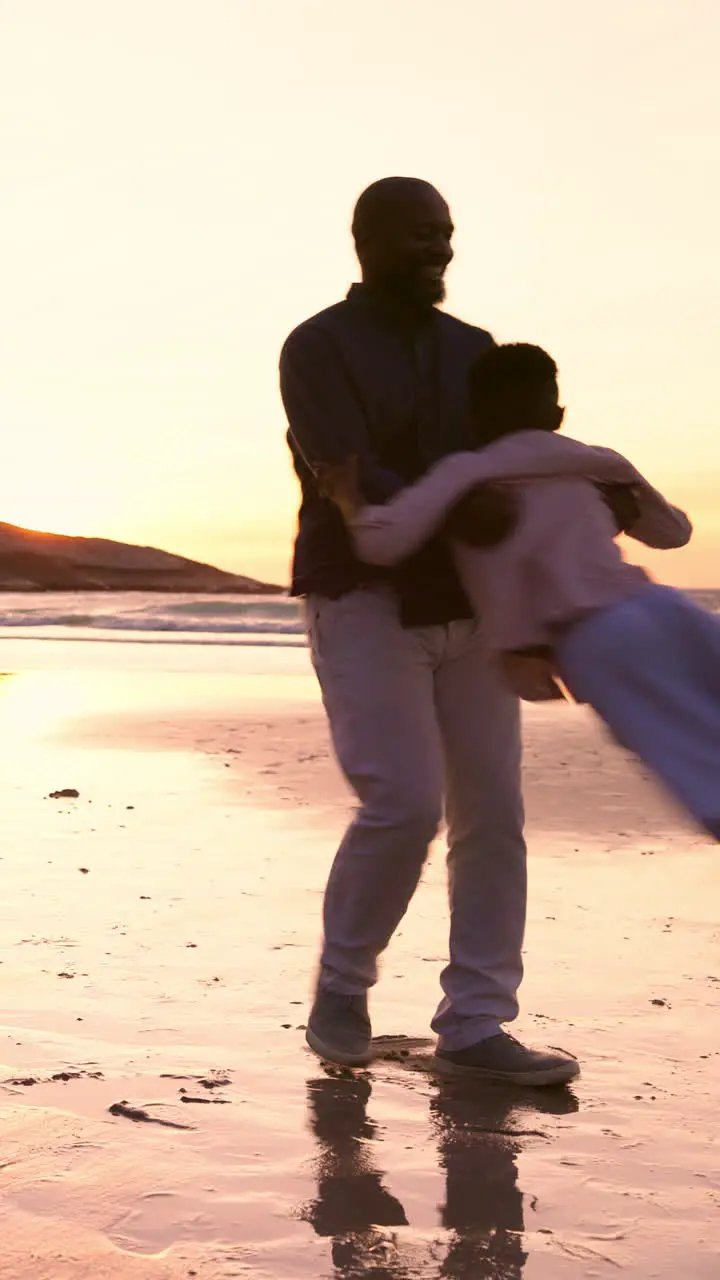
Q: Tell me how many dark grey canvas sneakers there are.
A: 2